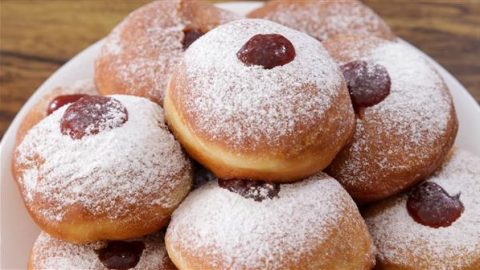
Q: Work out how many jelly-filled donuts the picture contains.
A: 9